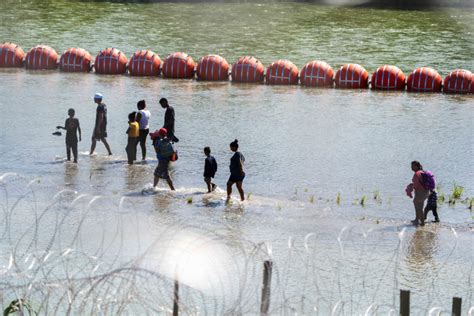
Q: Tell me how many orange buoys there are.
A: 14